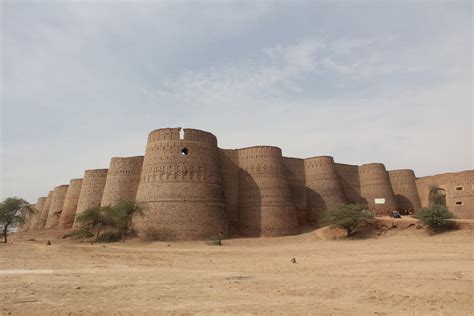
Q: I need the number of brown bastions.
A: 12